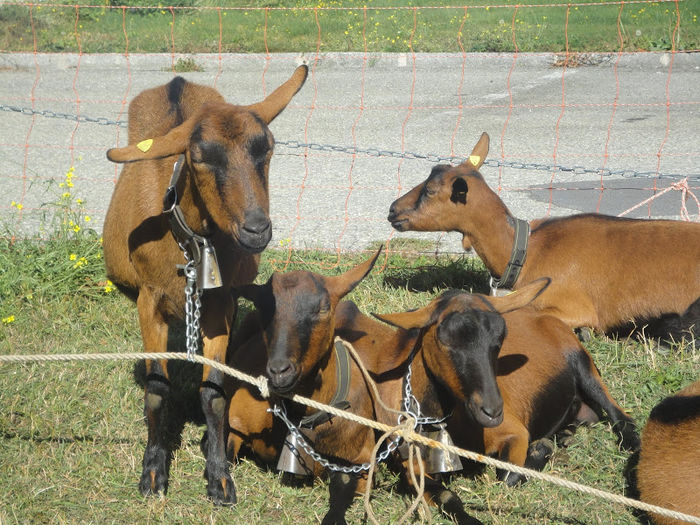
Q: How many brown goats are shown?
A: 5